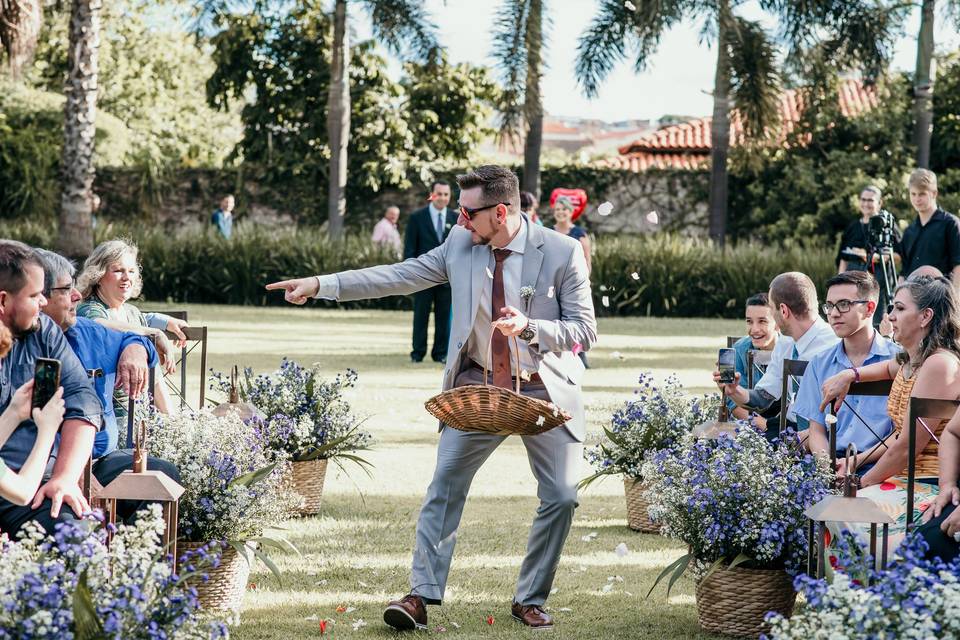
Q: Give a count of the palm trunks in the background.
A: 5